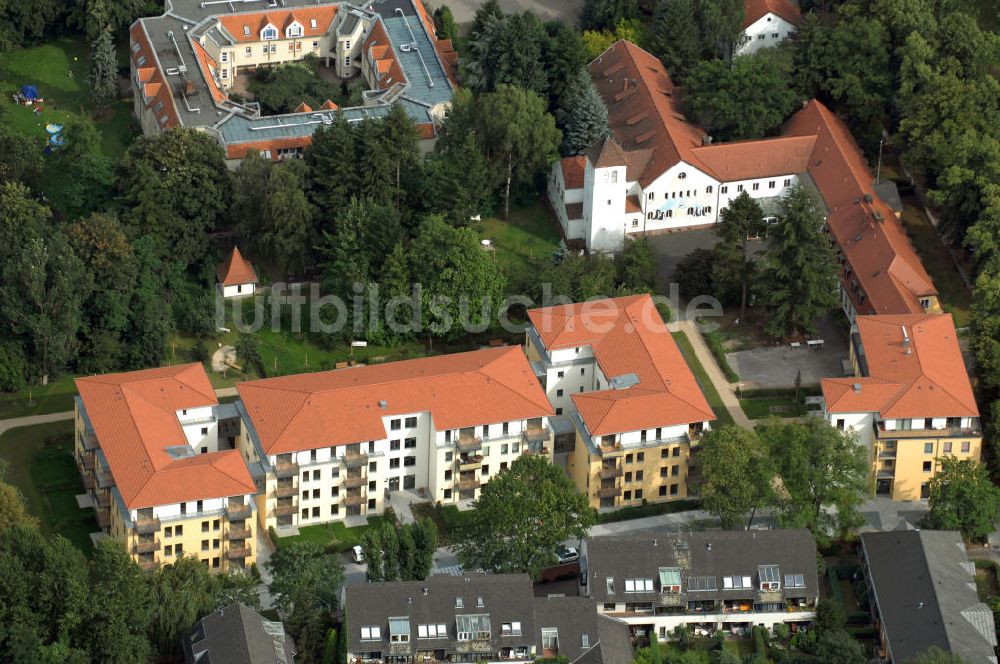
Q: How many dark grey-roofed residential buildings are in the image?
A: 4